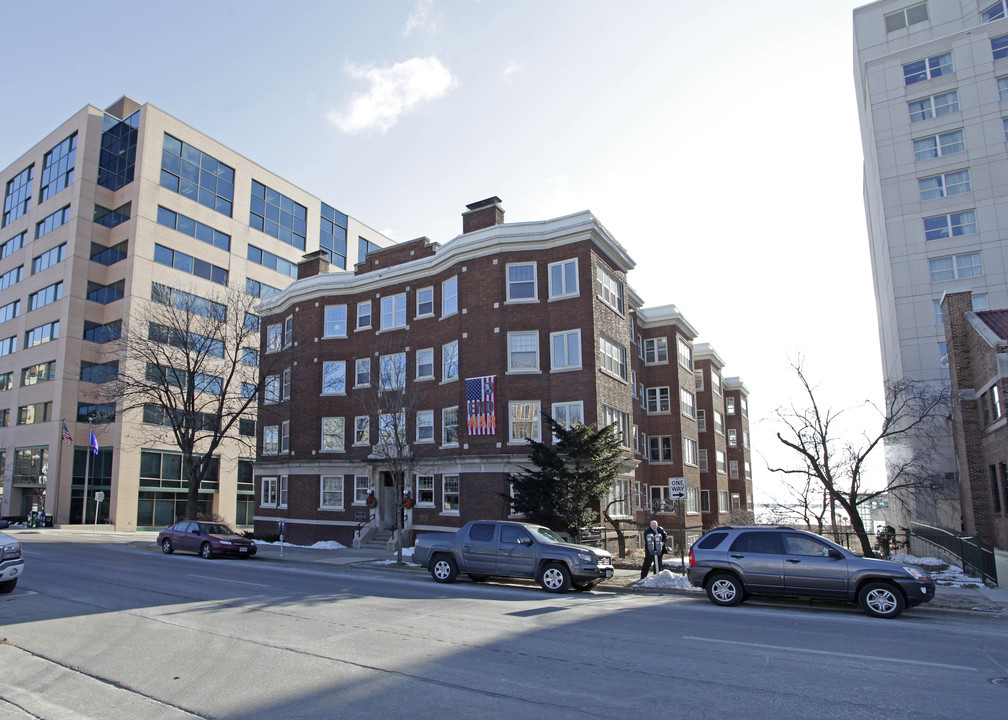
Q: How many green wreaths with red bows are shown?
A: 2